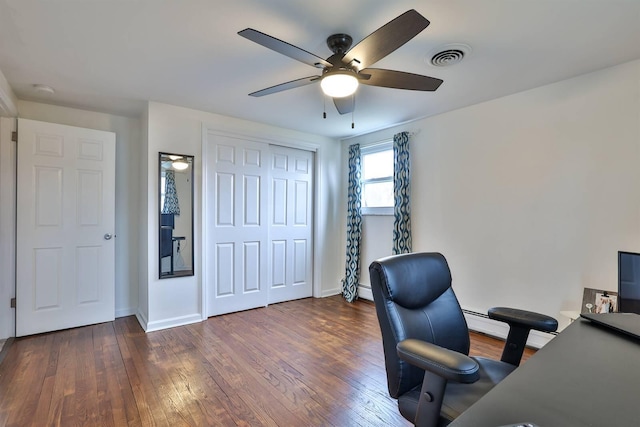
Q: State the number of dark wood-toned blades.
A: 5